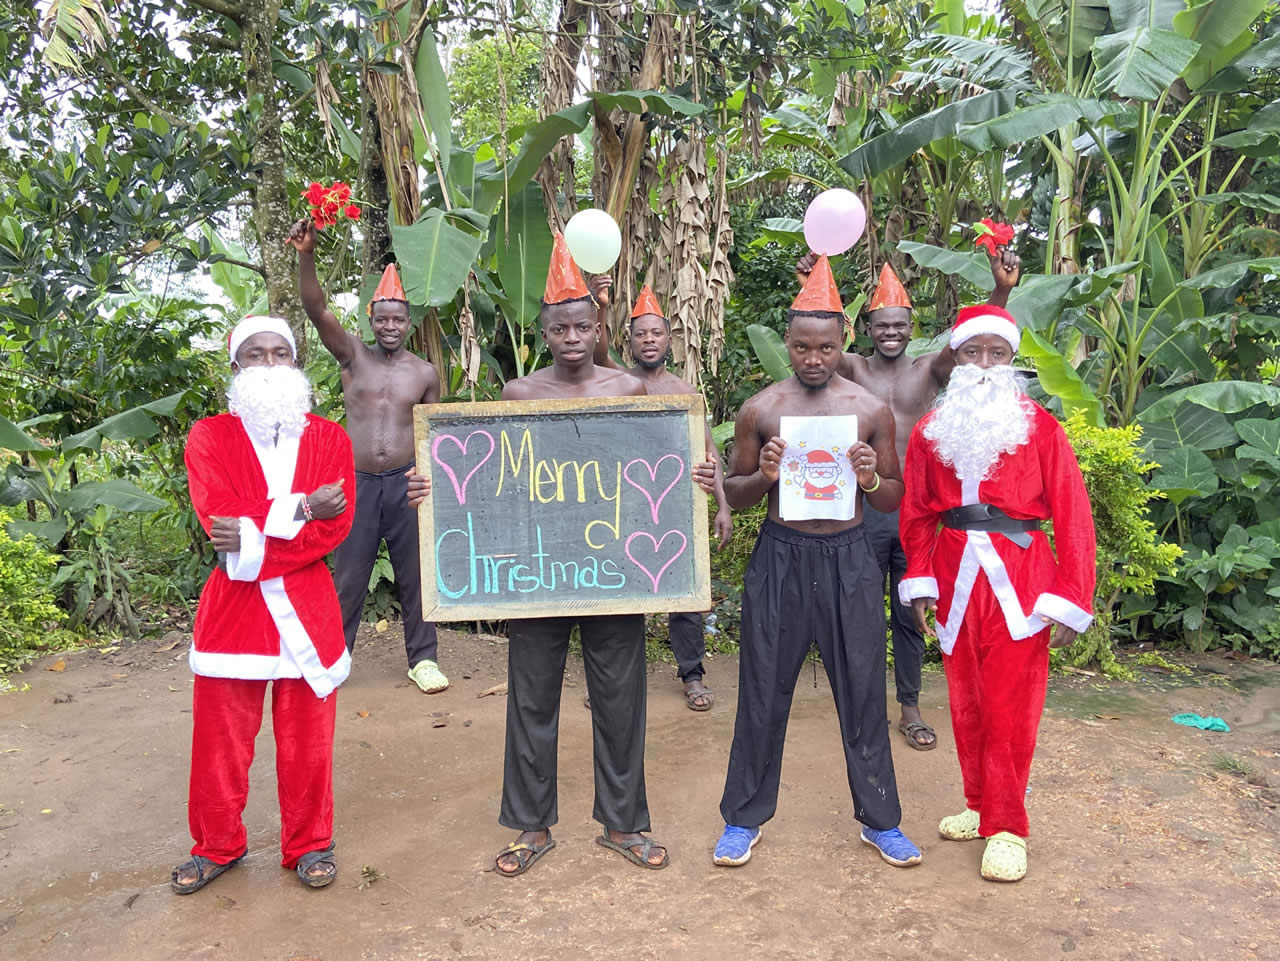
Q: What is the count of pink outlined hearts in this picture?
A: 3